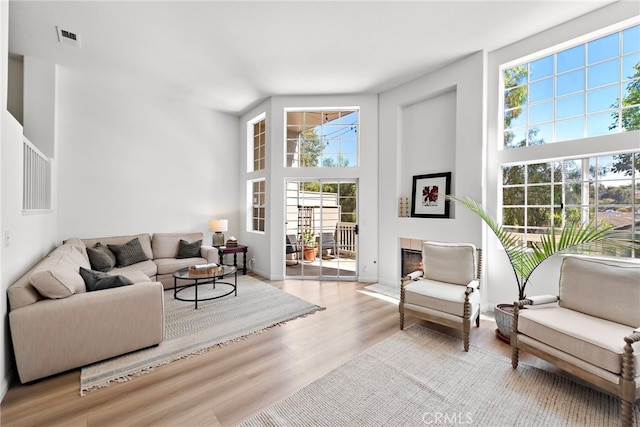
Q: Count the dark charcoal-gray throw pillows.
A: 4